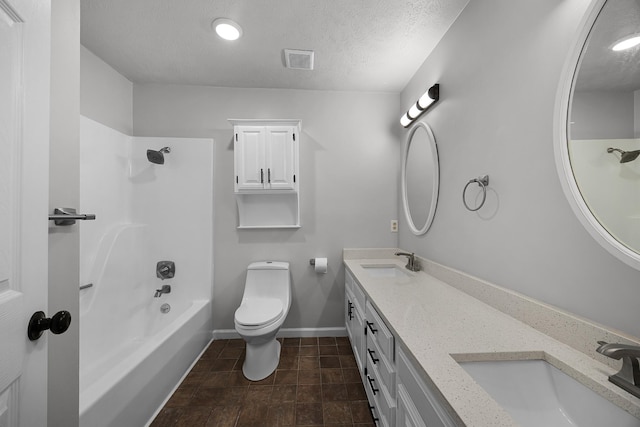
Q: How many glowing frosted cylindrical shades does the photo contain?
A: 3